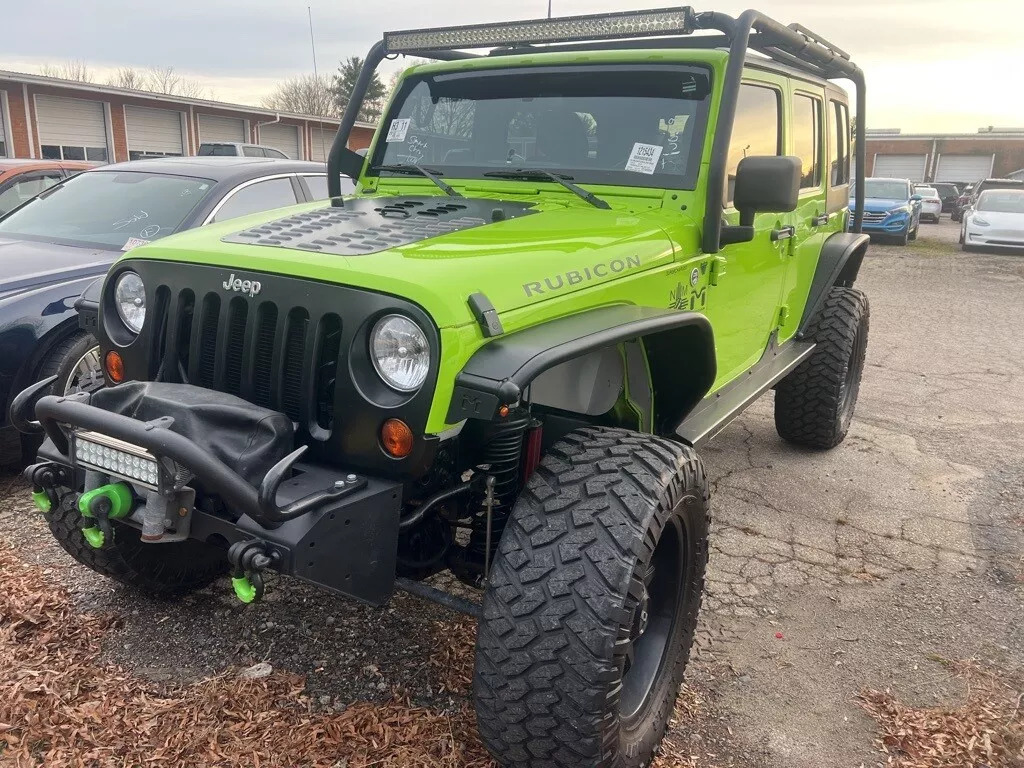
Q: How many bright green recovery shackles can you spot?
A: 3